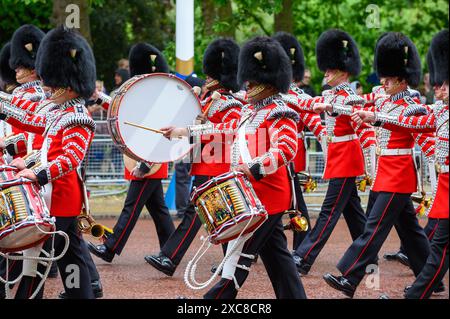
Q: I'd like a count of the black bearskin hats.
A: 11